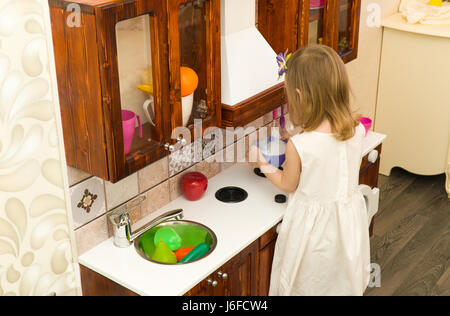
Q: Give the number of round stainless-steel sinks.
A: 1